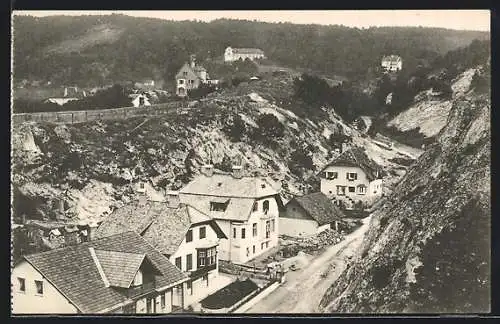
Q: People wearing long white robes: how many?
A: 0